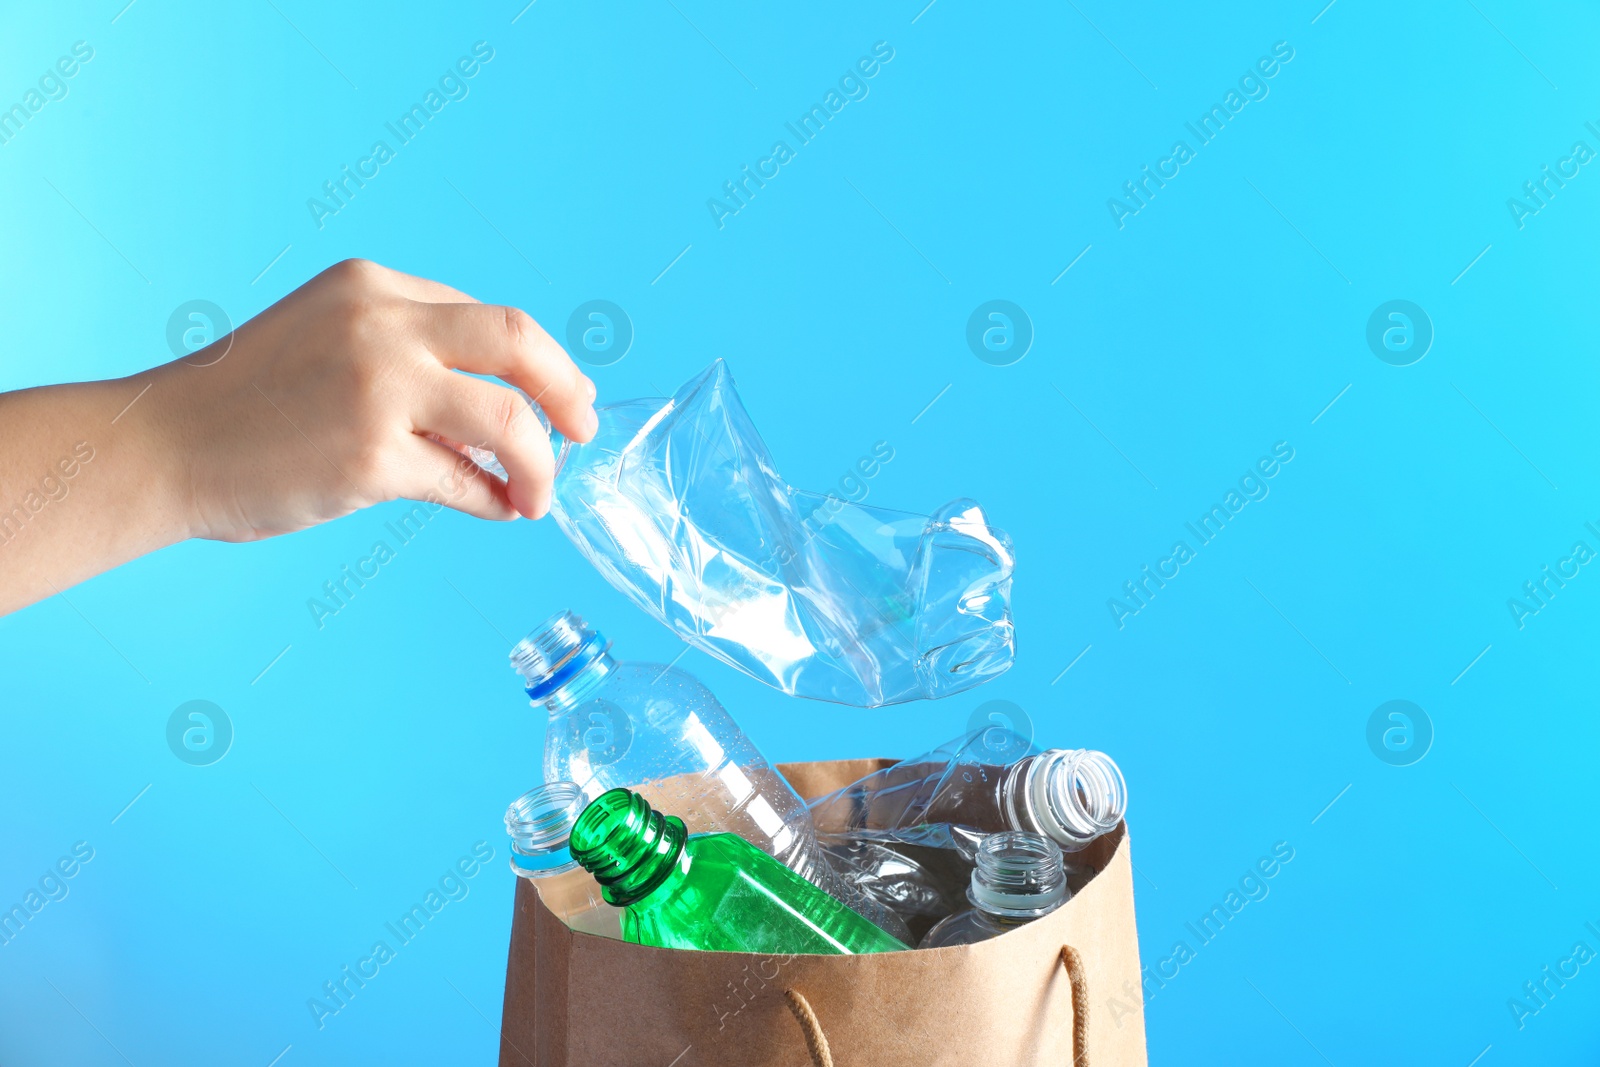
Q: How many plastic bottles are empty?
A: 6